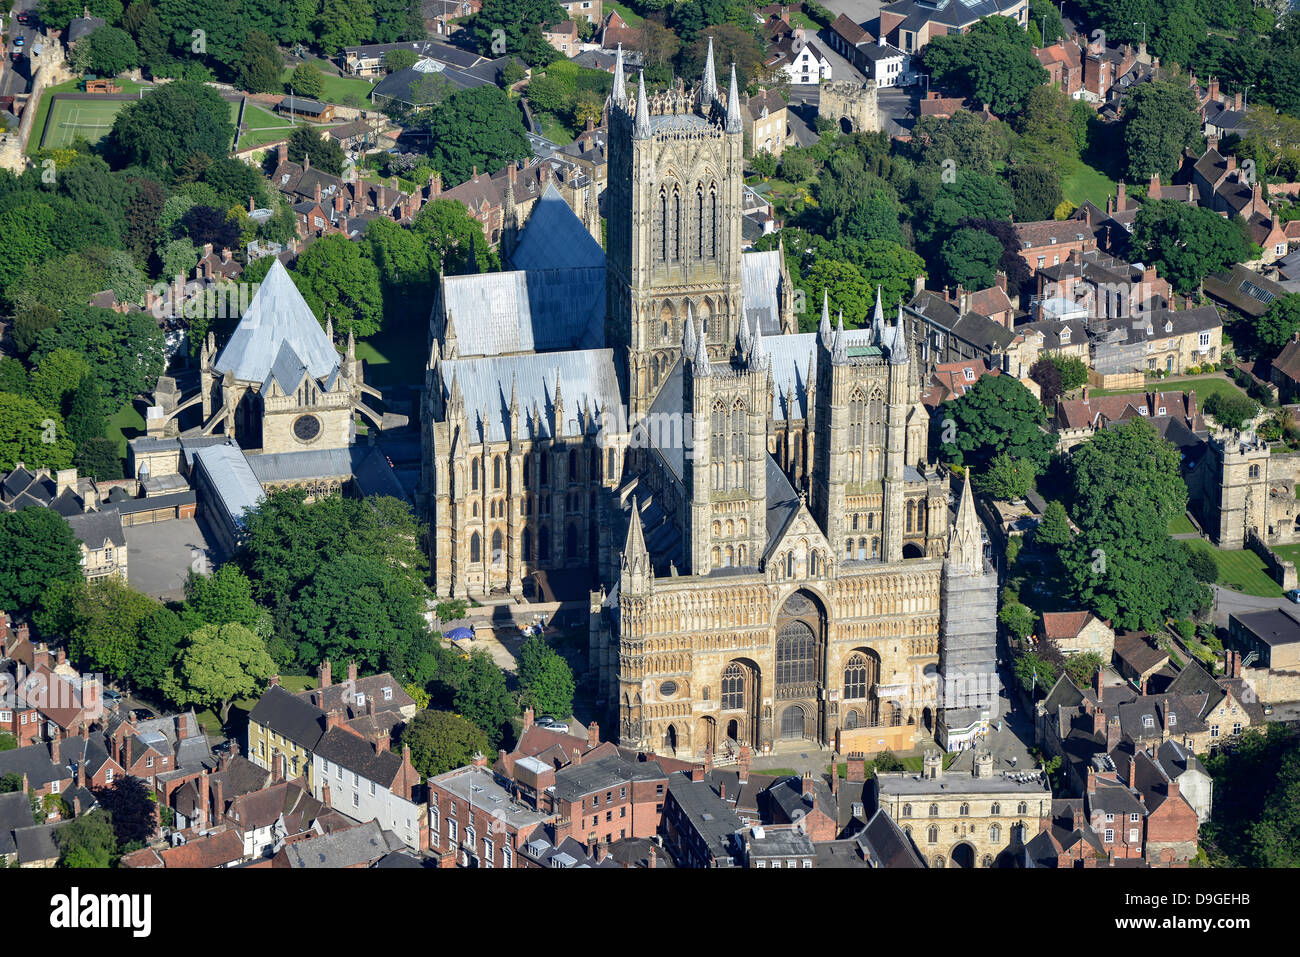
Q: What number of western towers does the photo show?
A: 2